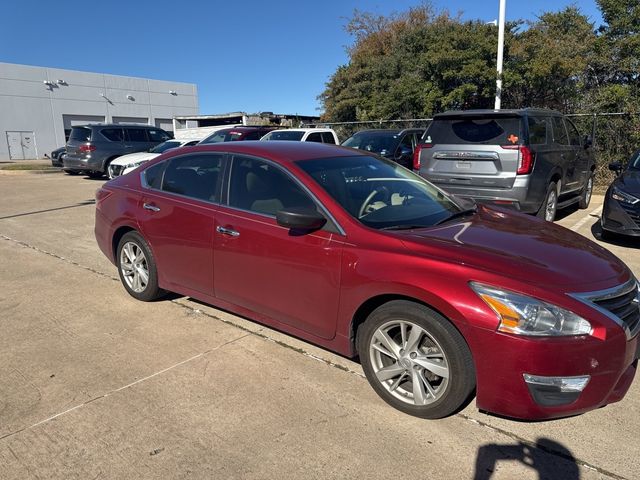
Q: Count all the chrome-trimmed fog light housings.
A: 1